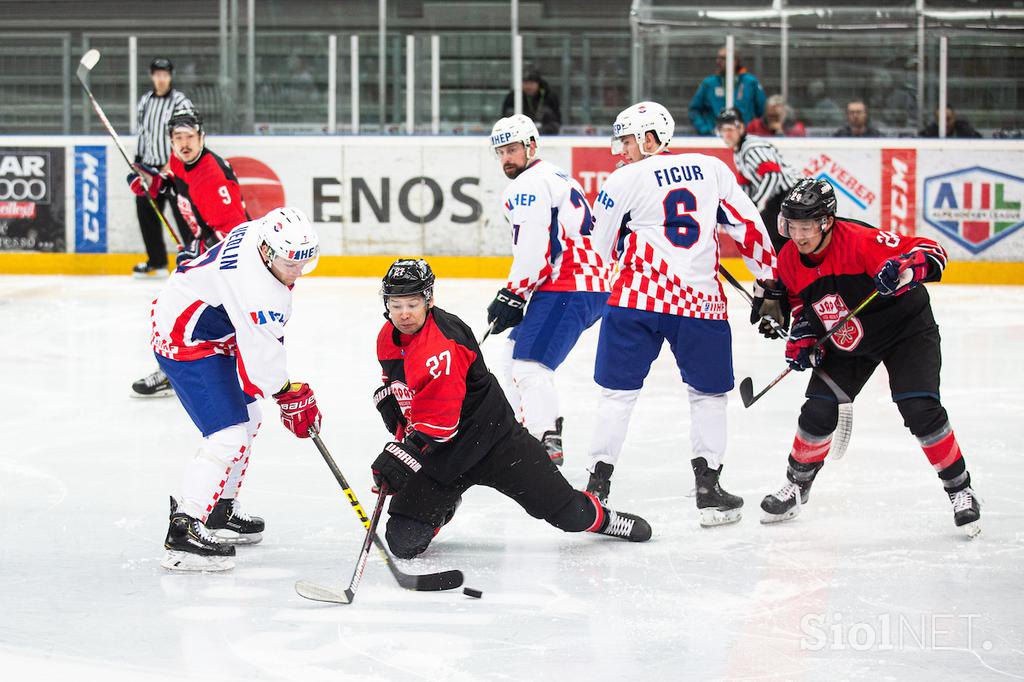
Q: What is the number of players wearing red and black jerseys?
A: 3